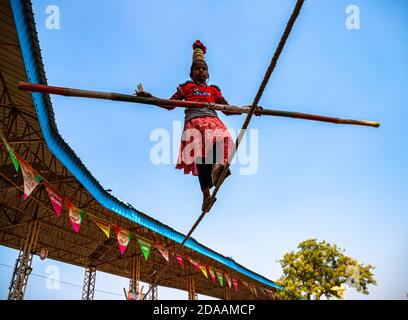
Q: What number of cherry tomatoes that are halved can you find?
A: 0